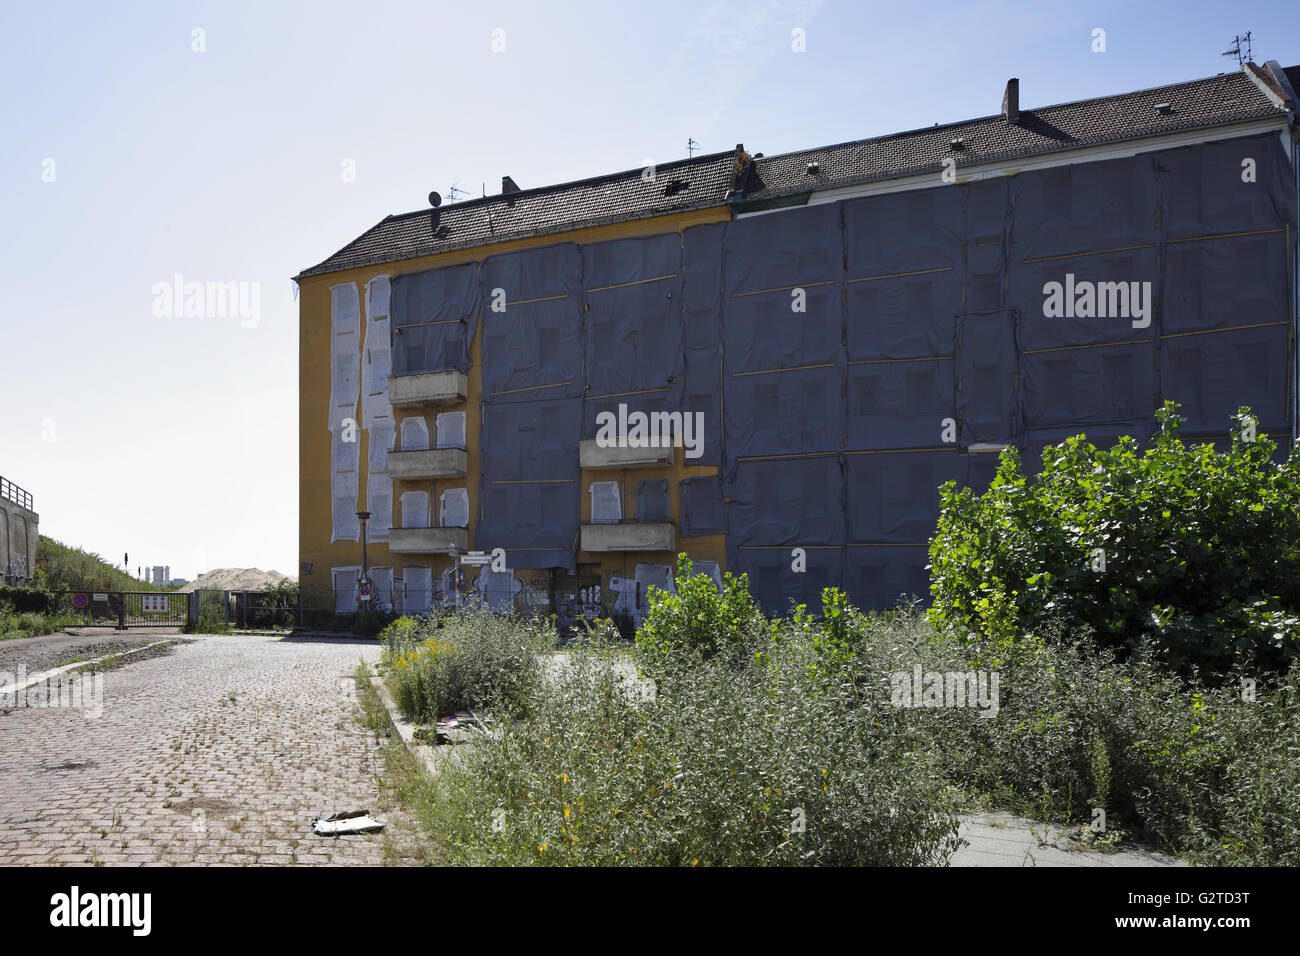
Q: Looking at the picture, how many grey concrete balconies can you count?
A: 5